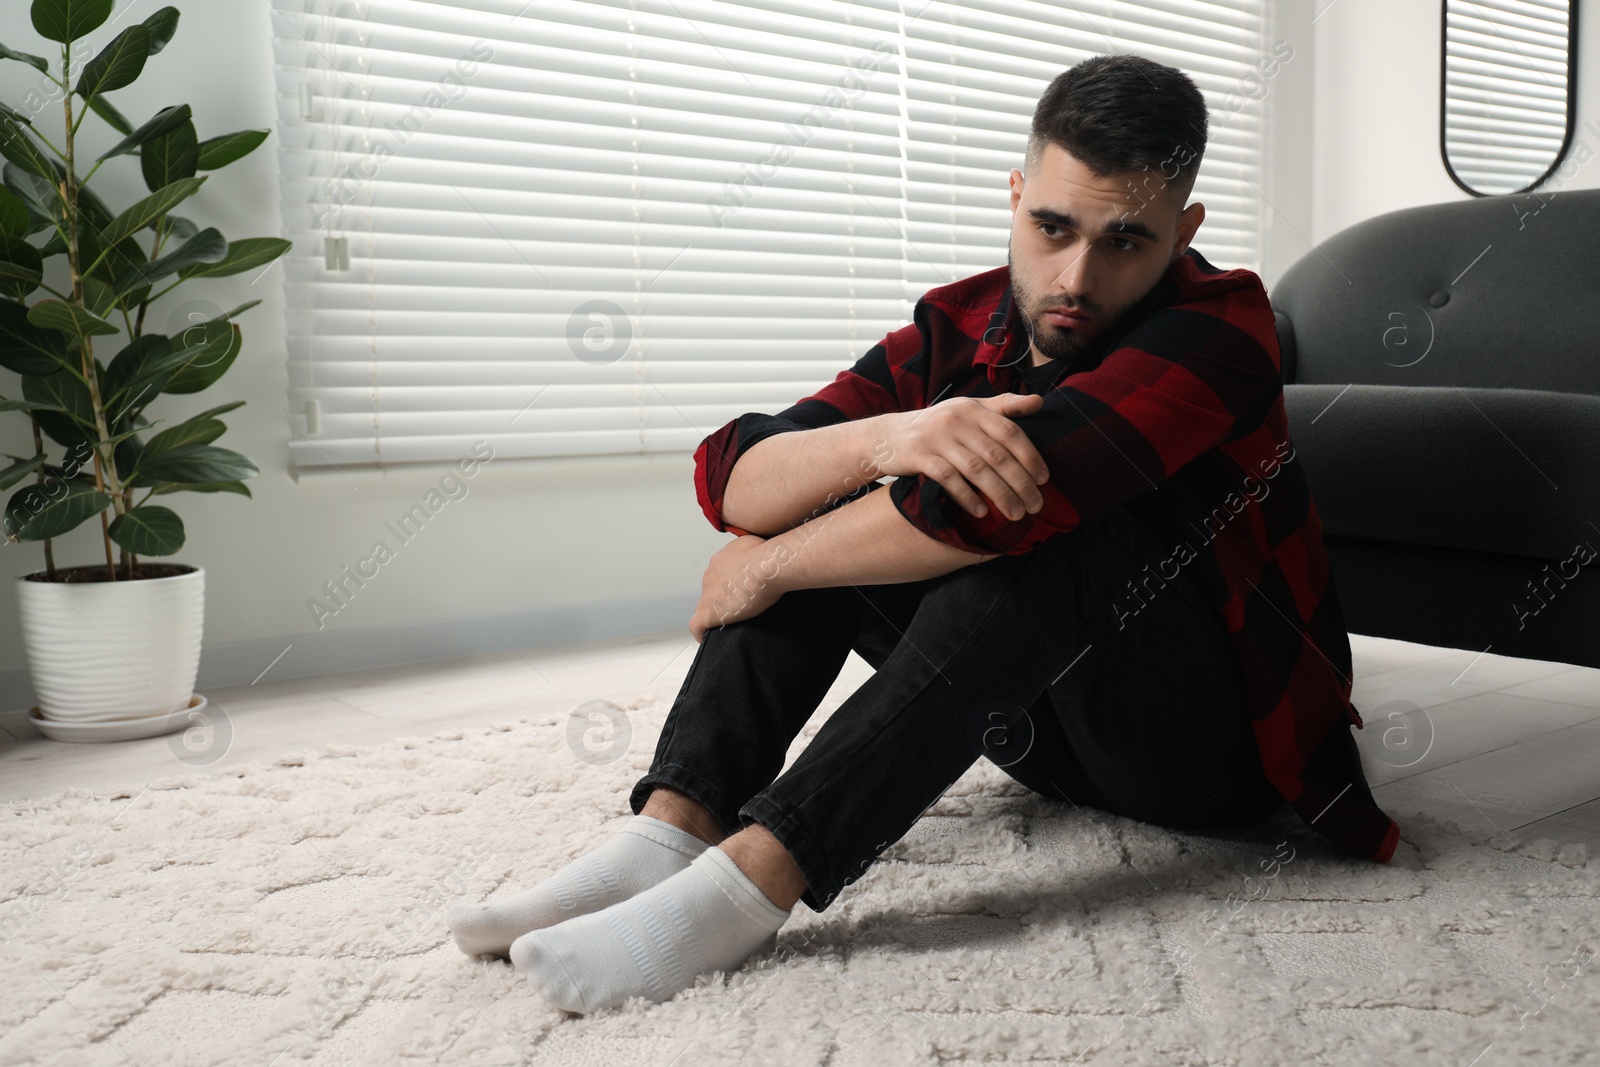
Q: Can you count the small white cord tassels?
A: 4